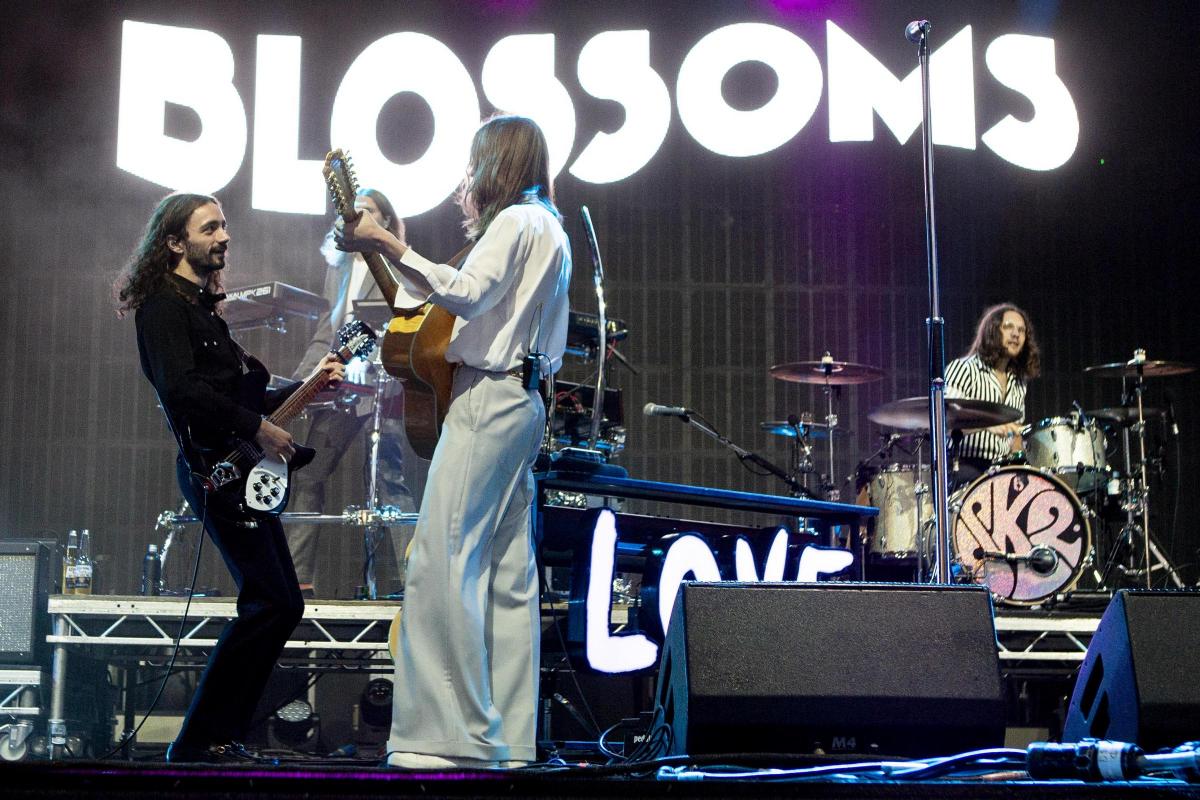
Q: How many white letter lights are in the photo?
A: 12